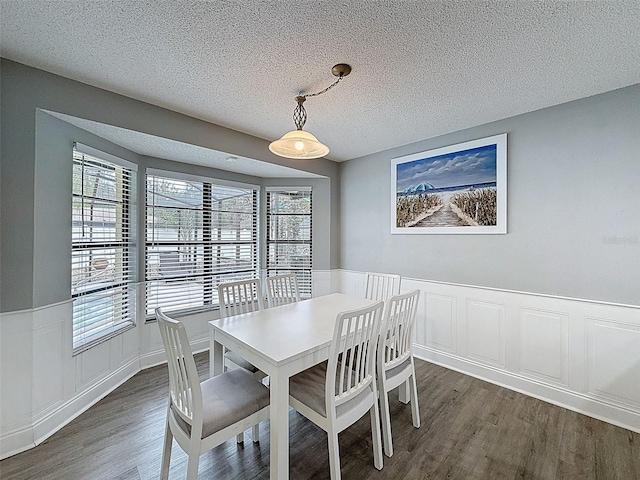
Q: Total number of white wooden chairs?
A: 6